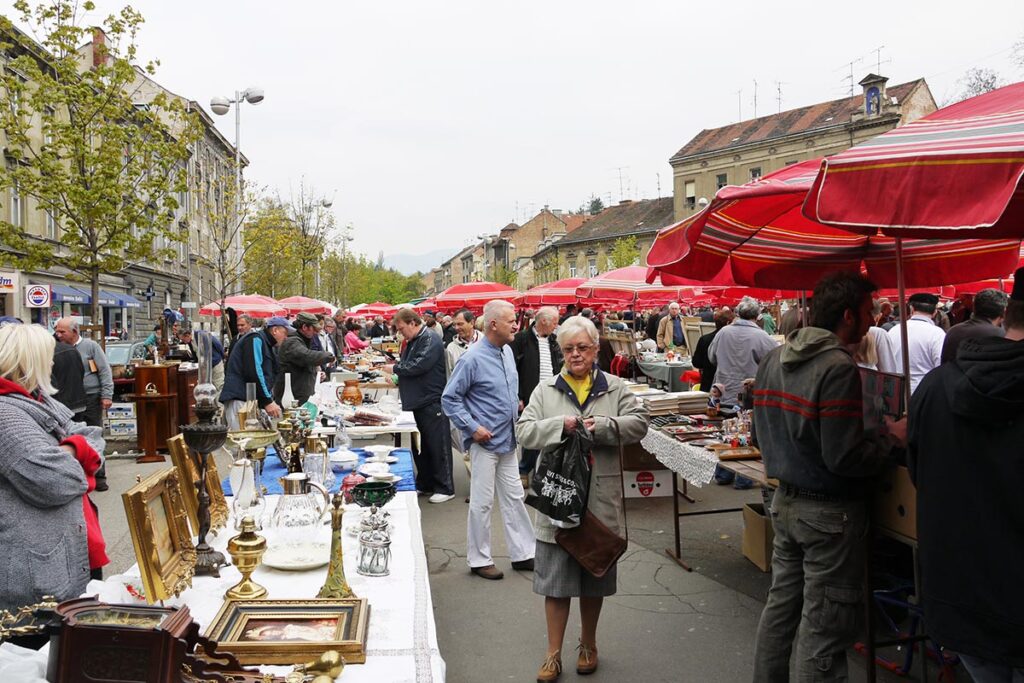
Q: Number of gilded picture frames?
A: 3